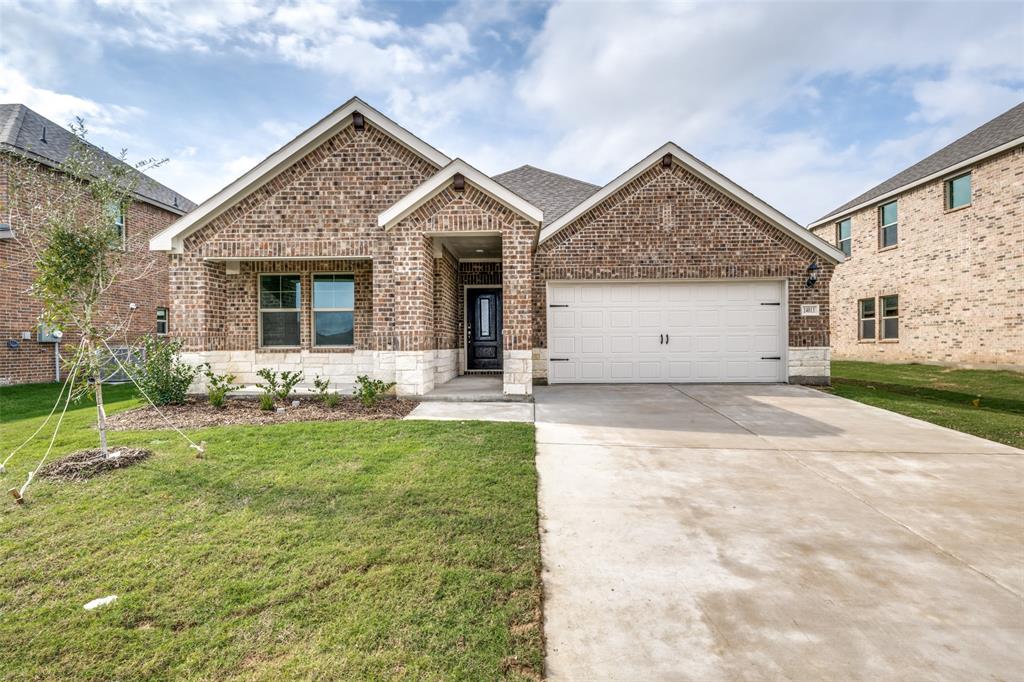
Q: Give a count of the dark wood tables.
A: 0